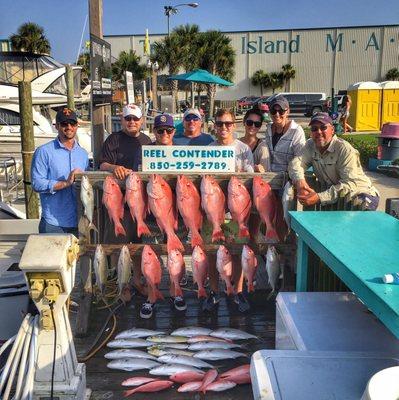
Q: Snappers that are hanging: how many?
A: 12